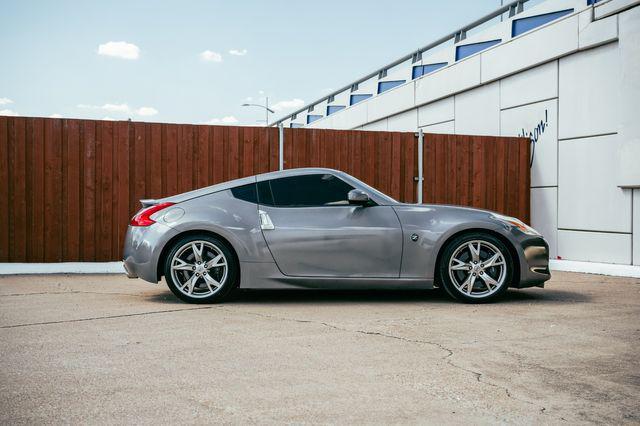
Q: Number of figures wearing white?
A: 0